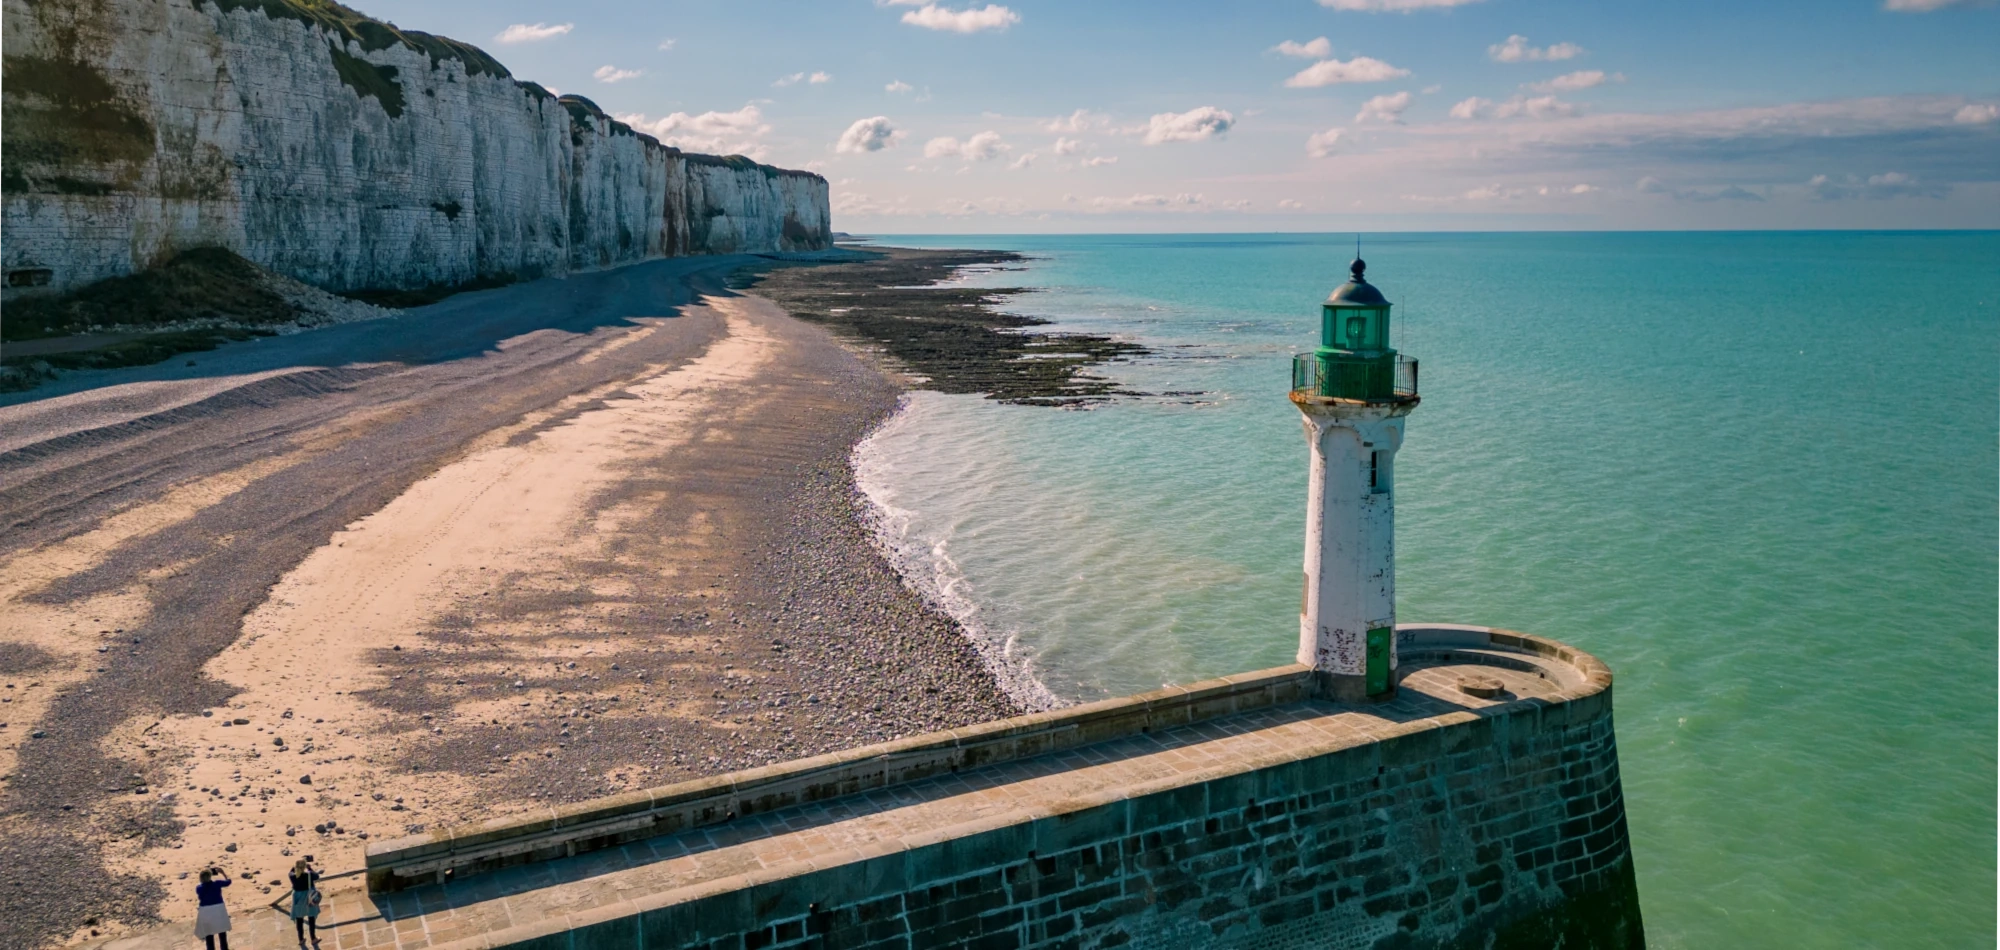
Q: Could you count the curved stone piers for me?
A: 1